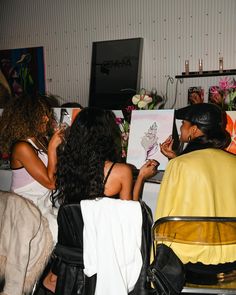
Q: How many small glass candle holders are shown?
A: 3